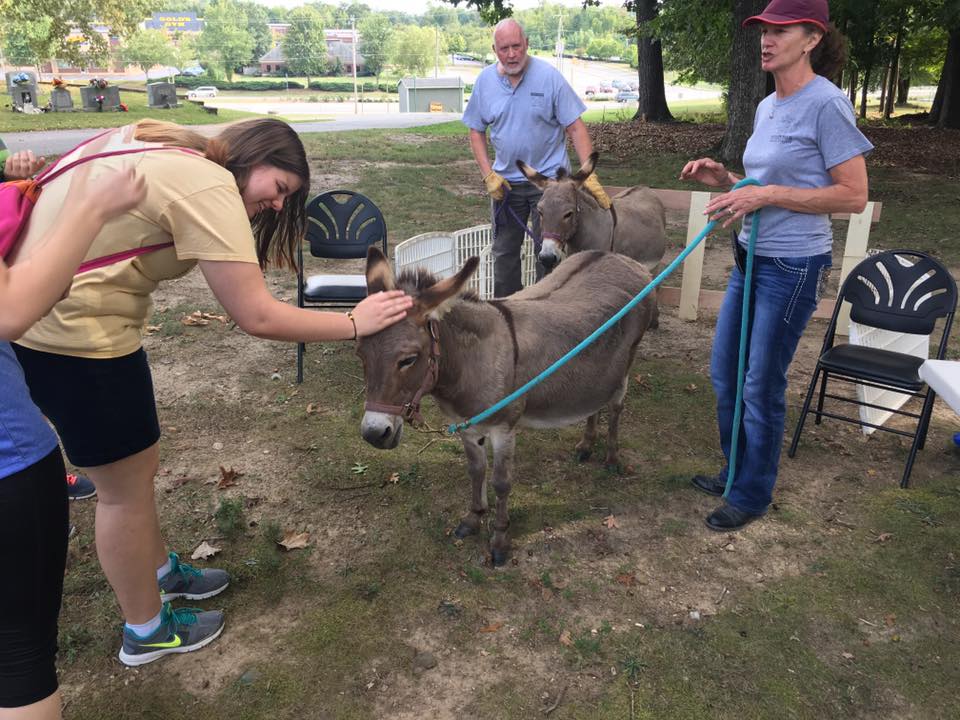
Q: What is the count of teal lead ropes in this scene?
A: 1